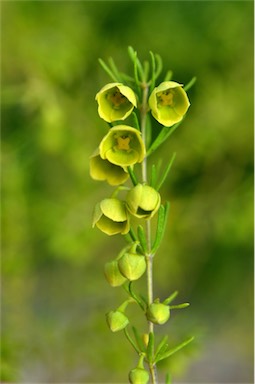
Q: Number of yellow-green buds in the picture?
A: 5